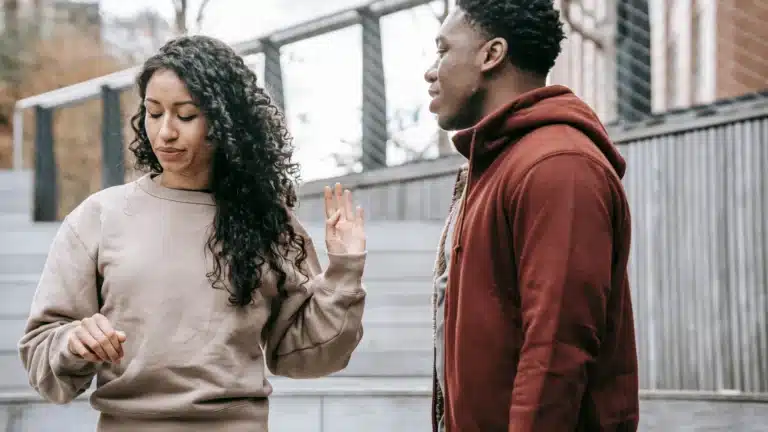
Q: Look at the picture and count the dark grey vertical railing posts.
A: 5